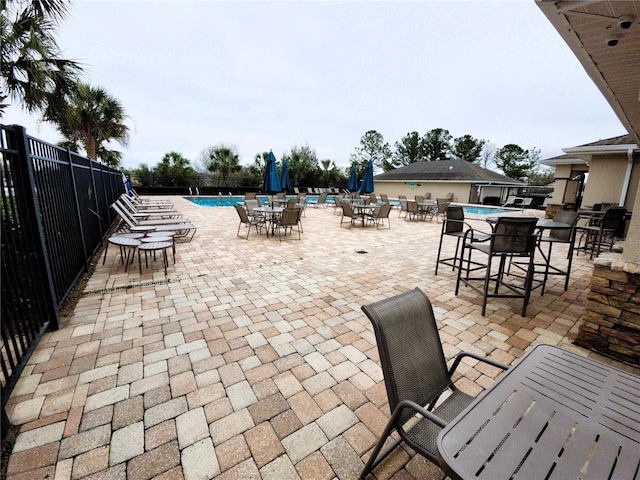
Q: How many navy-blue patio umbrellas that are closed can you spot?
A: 4